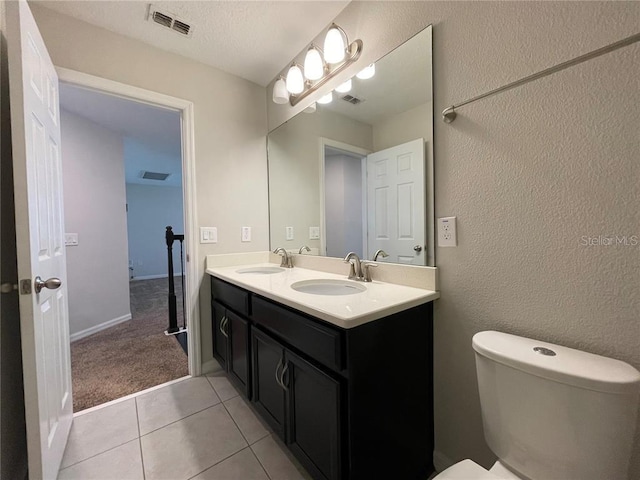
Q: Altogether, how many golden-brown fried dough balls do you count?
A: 0